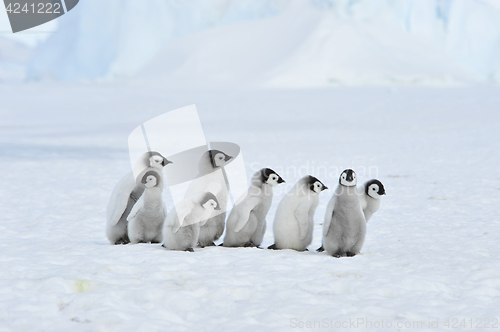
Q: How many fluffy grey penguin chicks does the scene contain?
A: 8